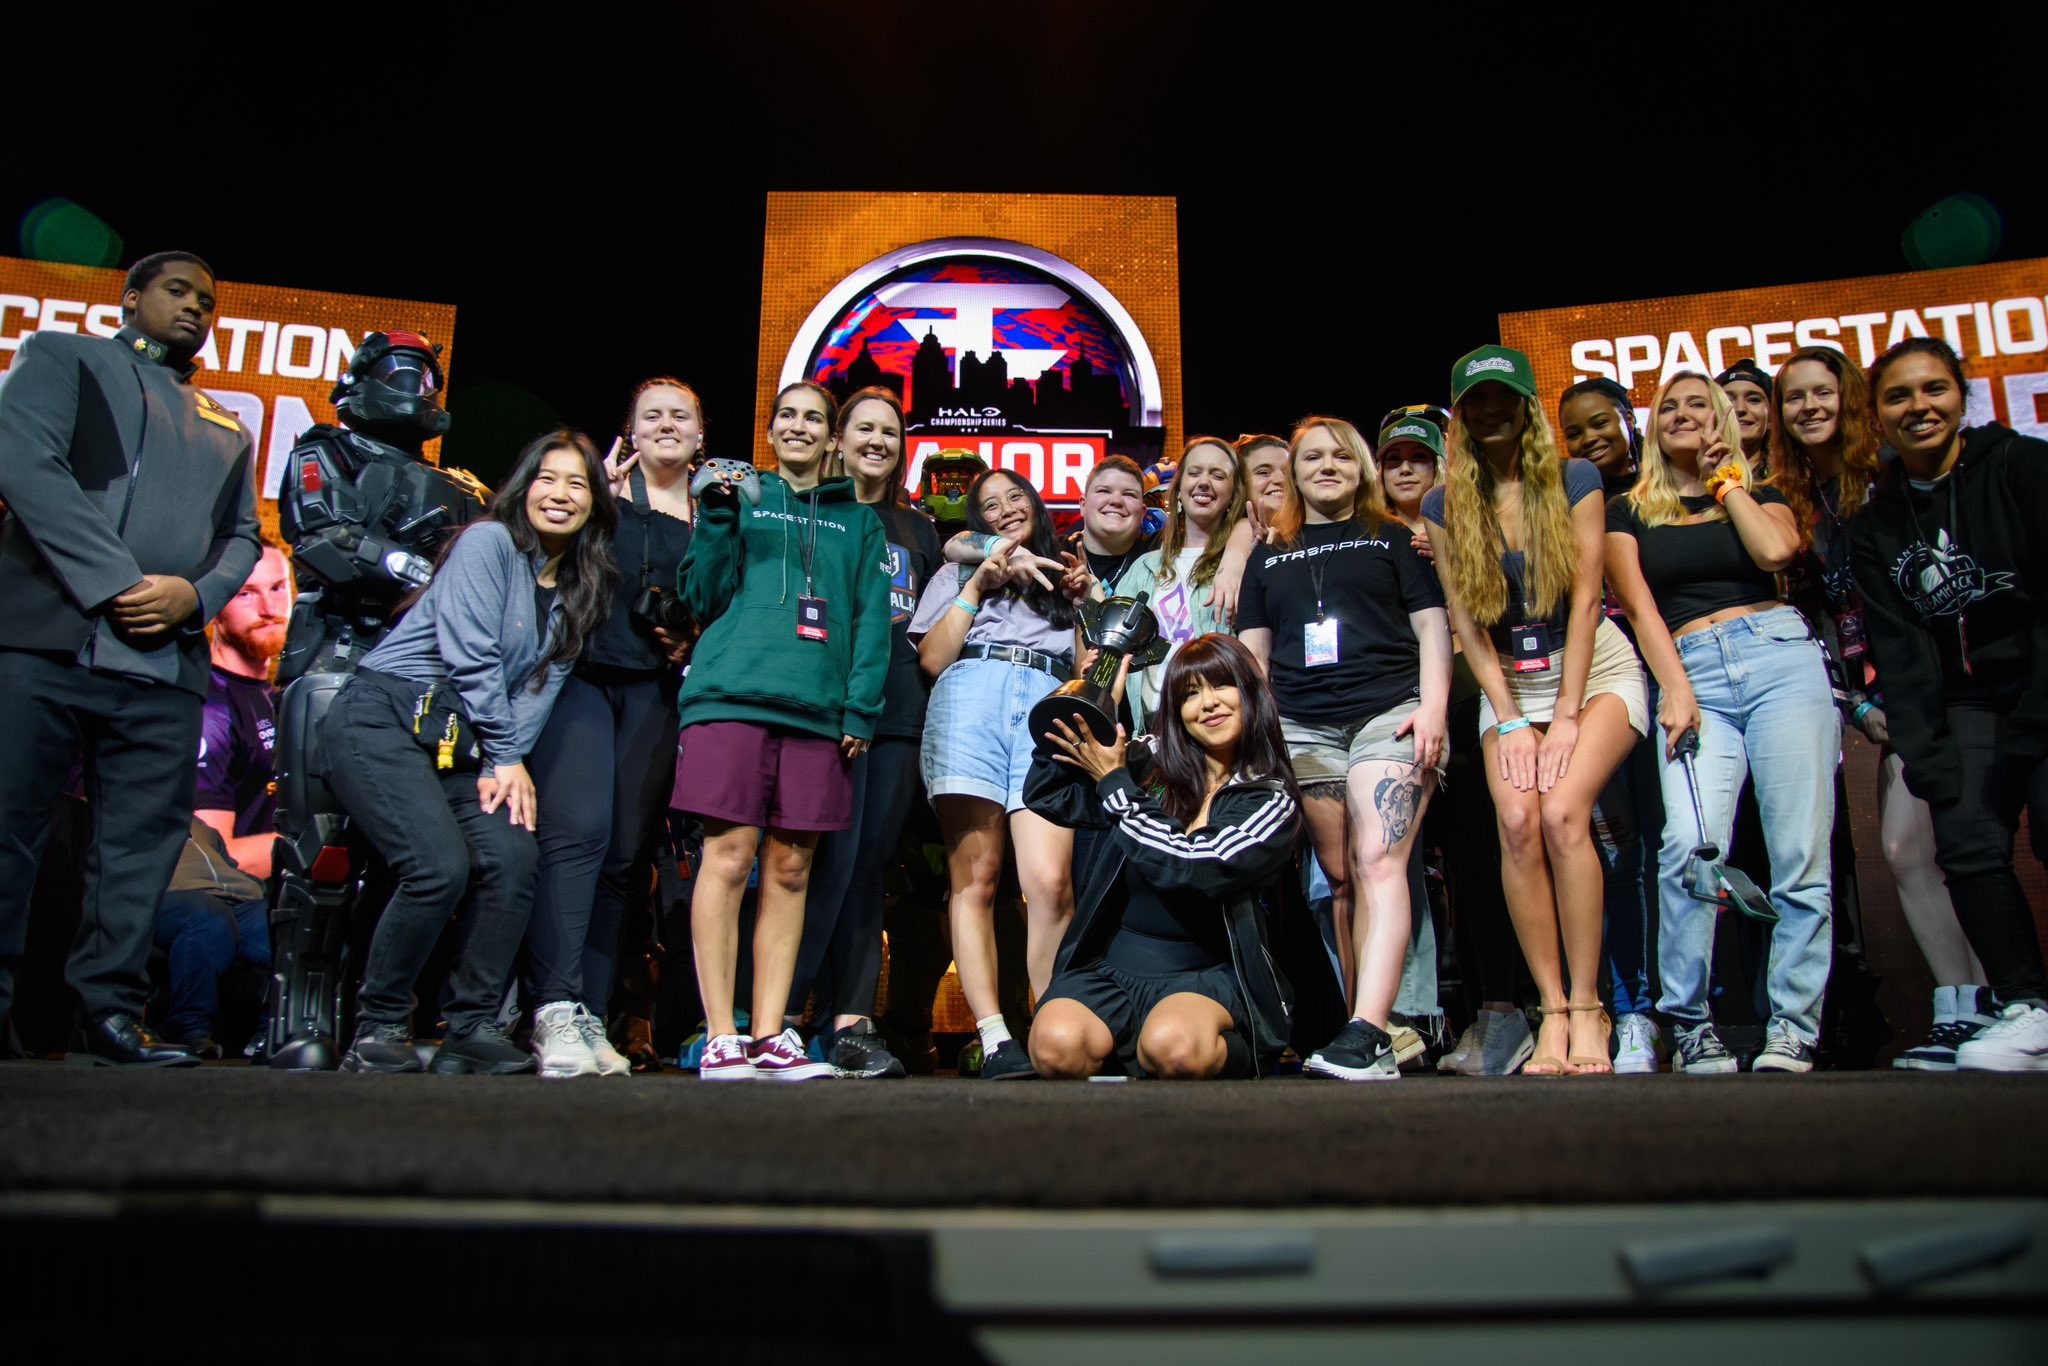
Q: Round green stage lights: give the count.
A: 2